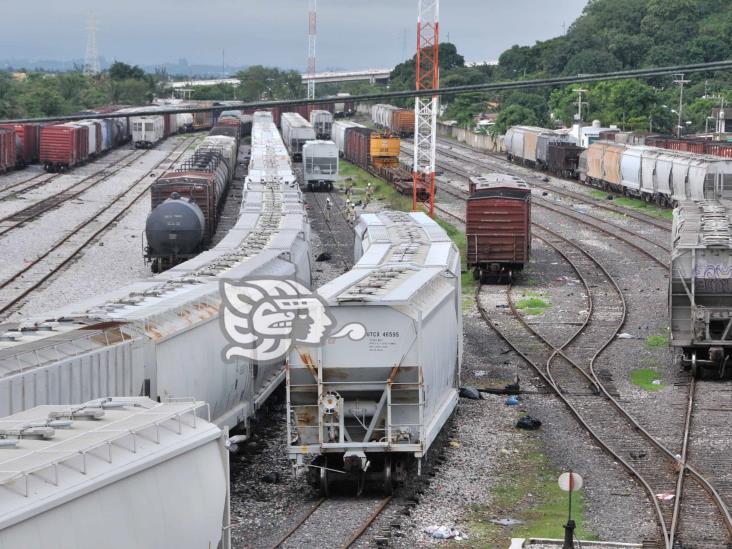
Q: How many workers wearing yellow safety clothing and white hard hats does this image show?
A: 4